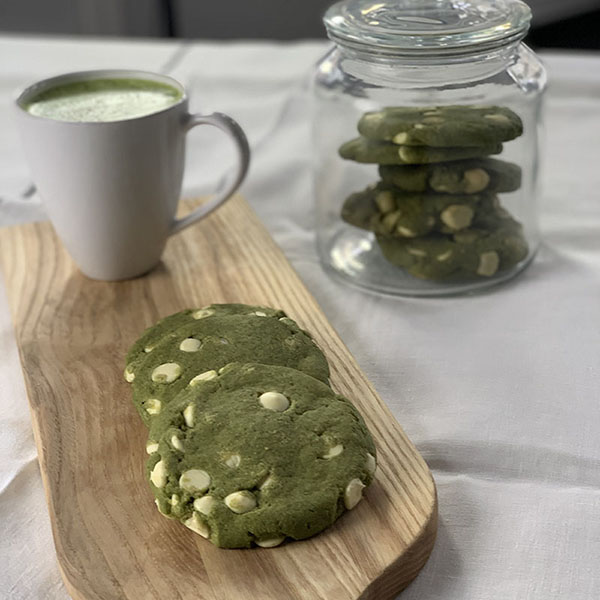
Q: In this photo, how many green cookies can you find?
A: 7